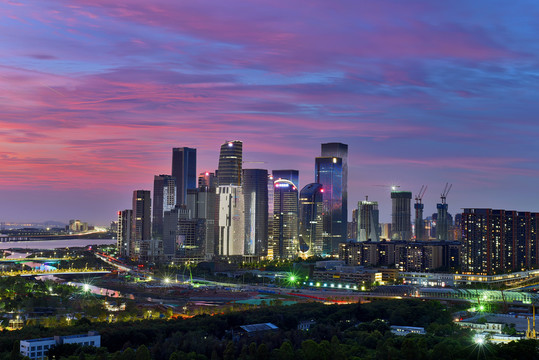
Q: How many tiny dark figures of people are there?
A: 0